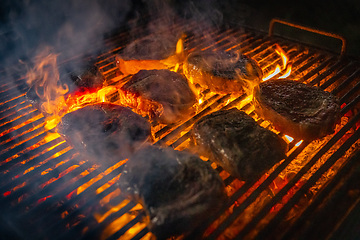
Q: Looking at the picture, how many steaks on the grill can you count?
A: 8